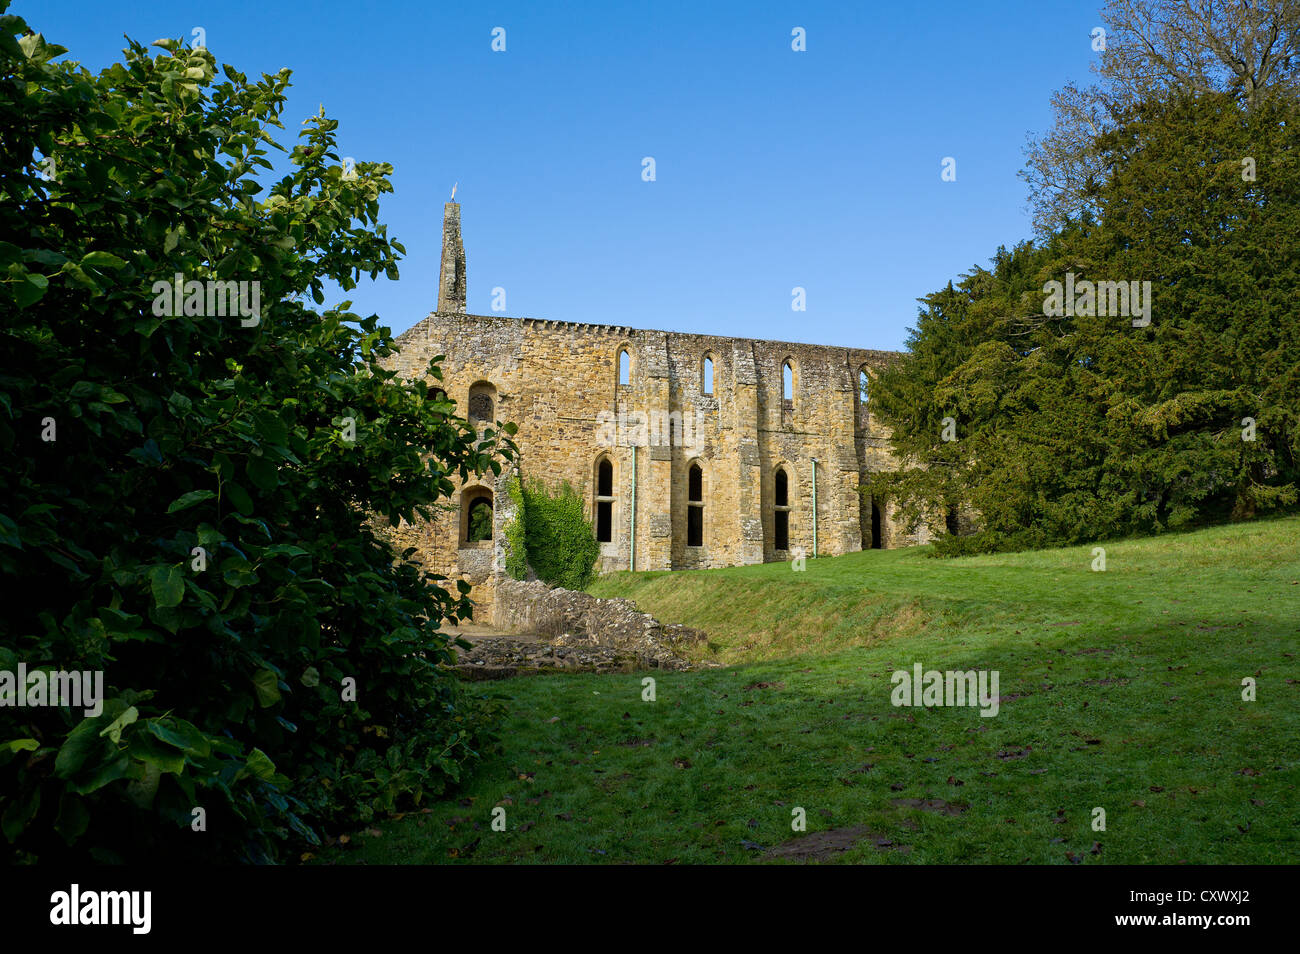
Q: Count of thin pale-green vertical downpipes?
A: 2